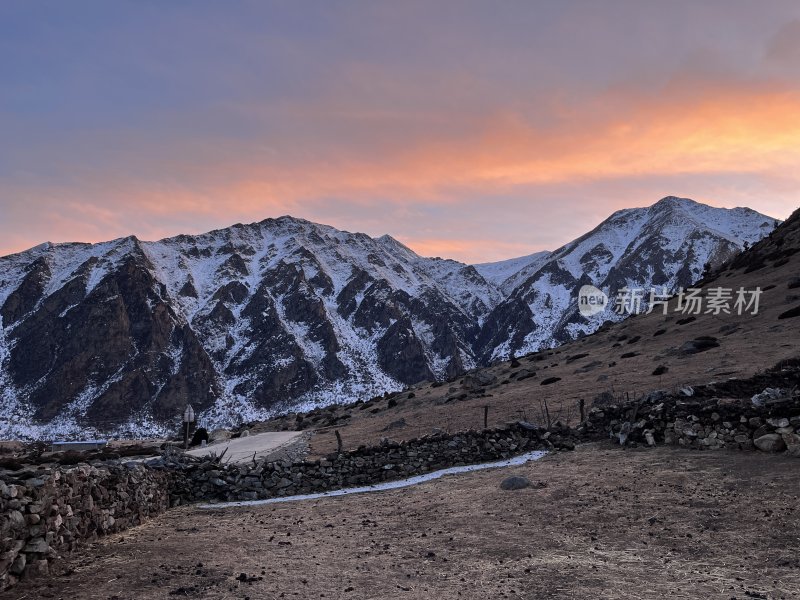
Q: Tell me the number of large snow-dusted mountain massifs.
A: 2